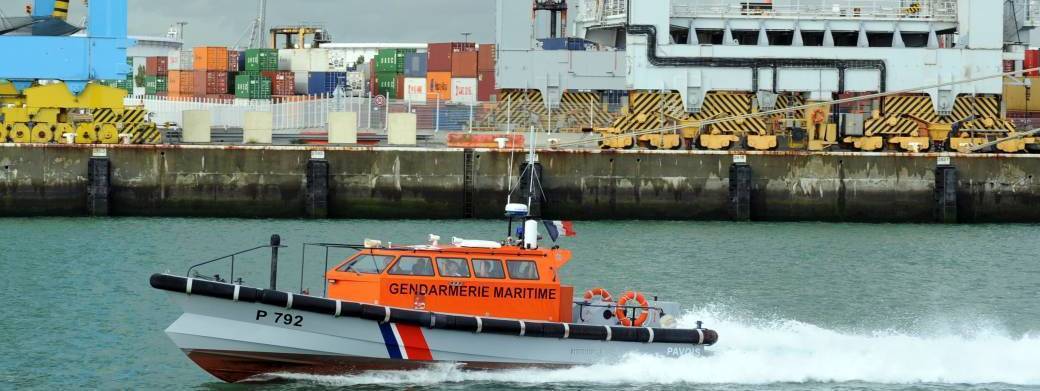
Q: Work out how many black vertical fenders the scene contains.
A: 5